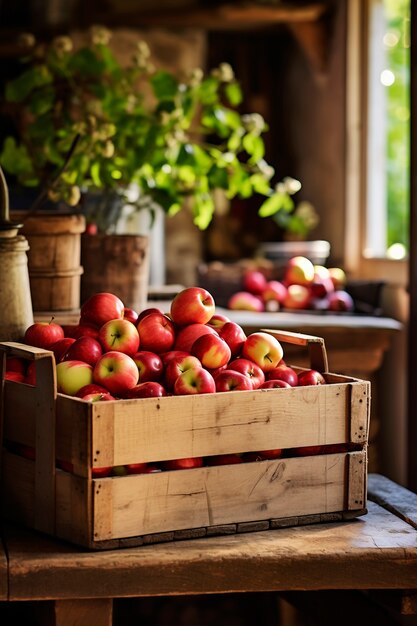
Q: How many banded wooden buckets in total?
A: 1